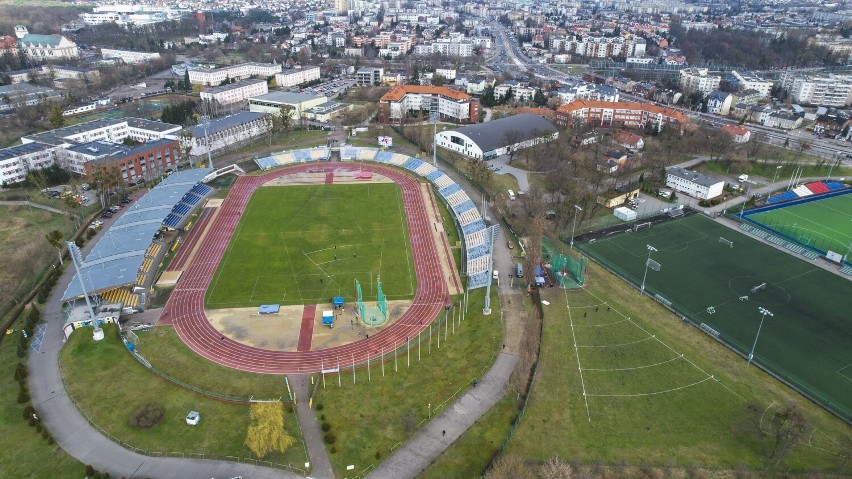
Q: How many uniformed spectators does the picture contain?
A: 0